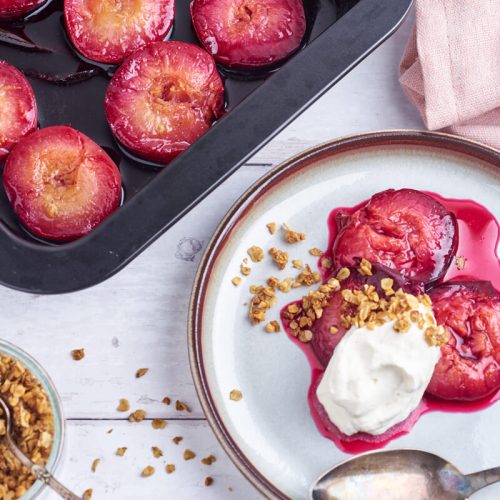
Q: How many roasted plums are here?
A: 9